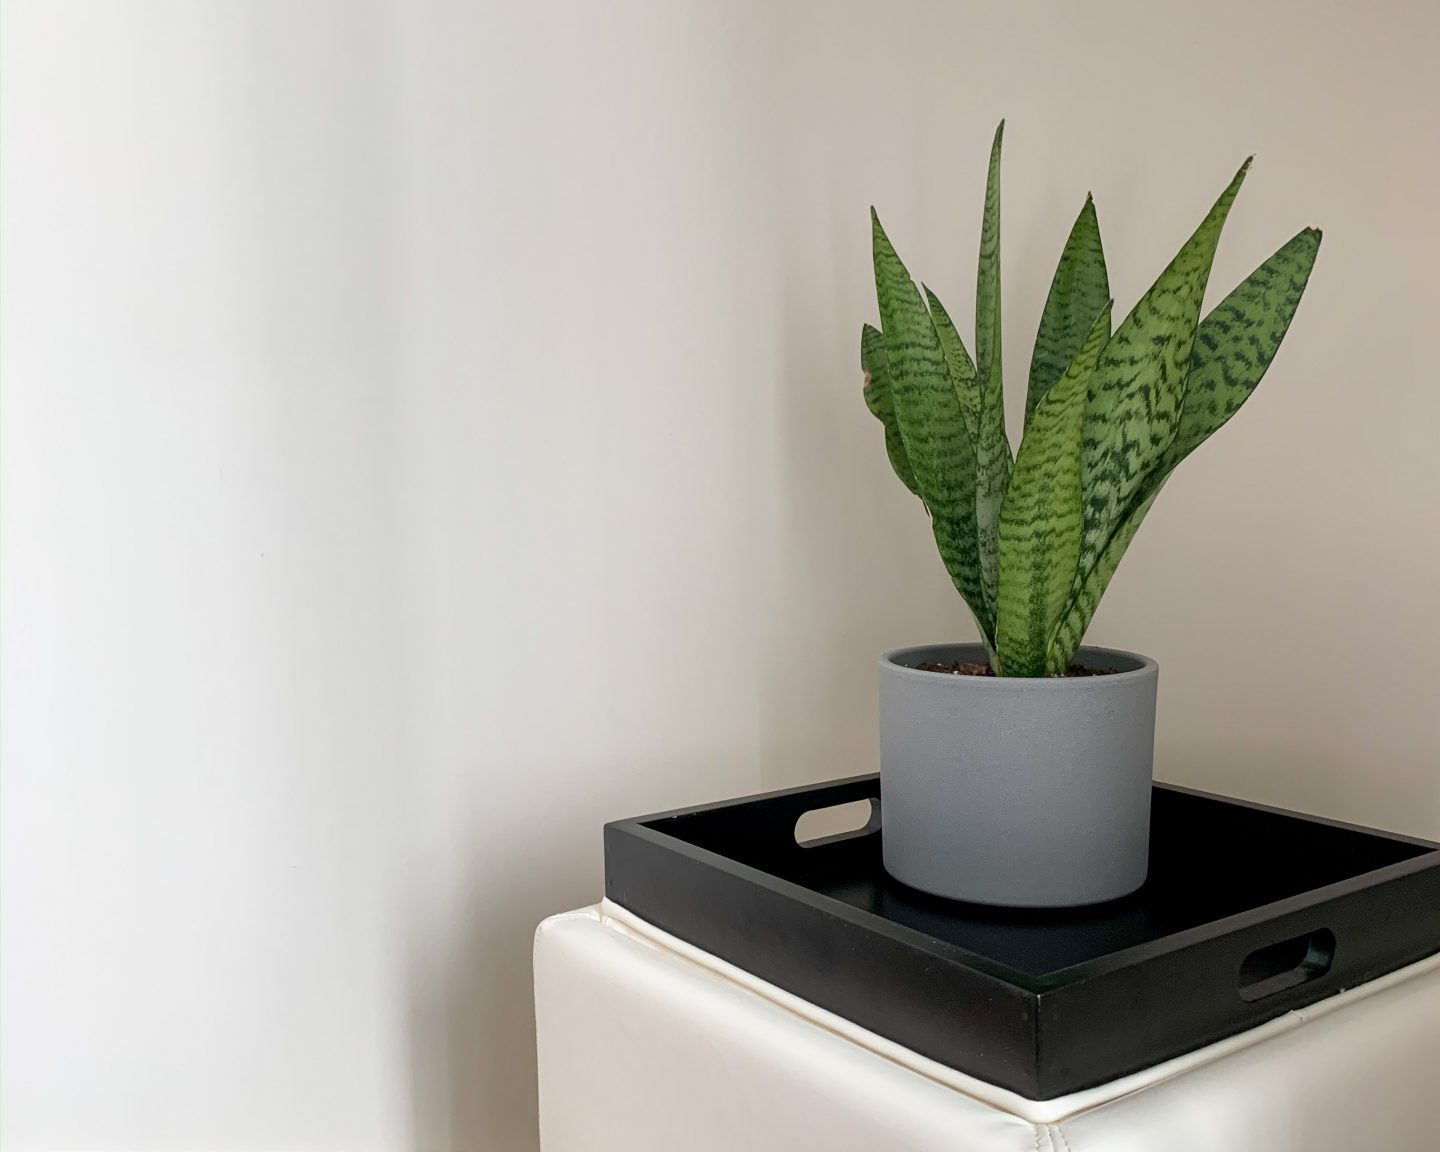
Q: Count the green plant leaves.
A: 8